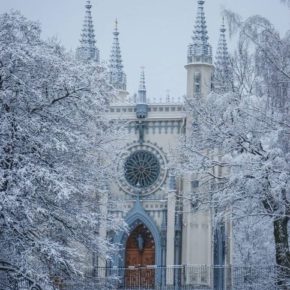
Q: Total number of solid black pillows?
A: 0